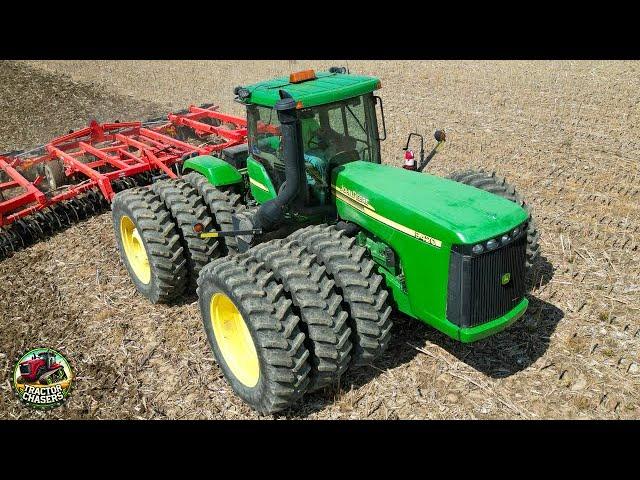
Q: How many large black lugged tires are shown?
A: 7